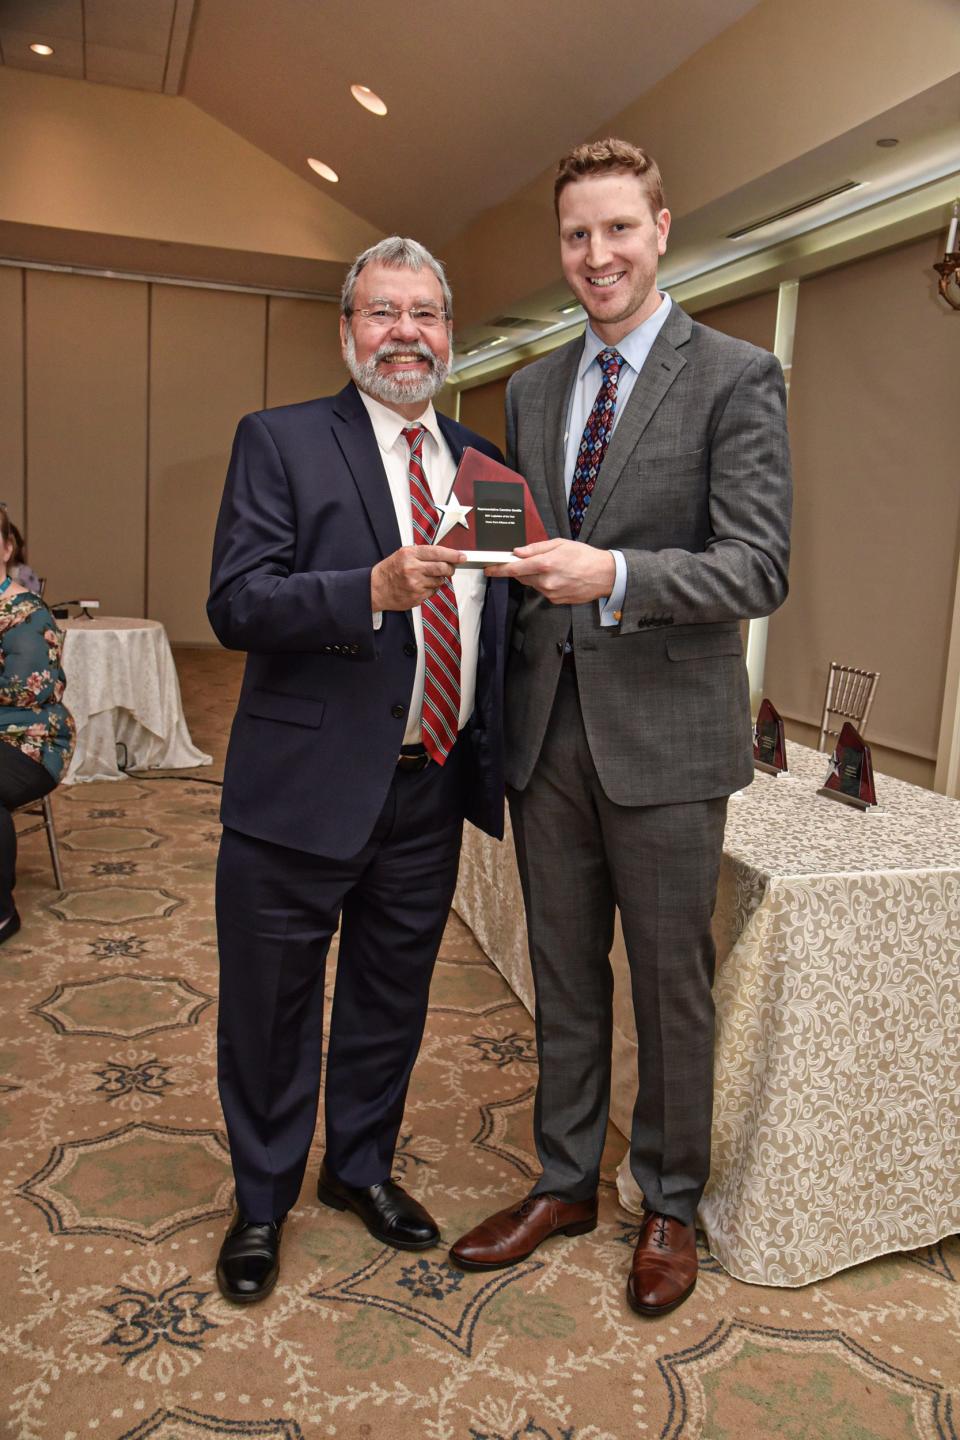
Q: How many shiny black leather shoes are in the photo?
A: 2